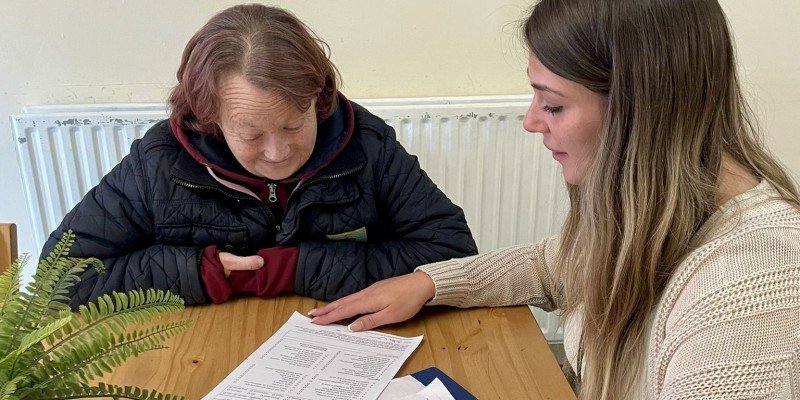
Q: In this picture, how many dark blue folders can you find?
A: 1